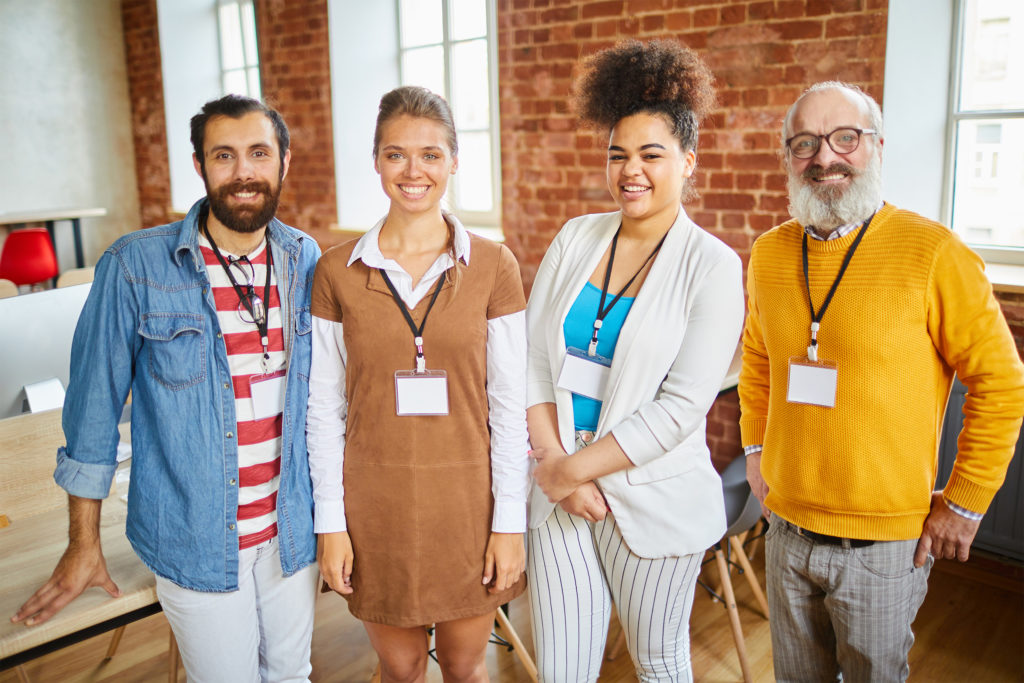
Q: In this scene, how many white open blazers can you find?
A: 1